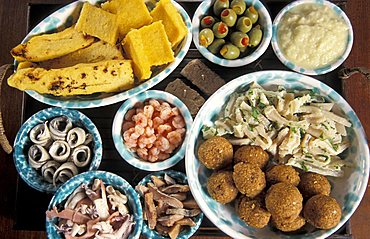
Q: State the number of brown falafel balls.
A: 10